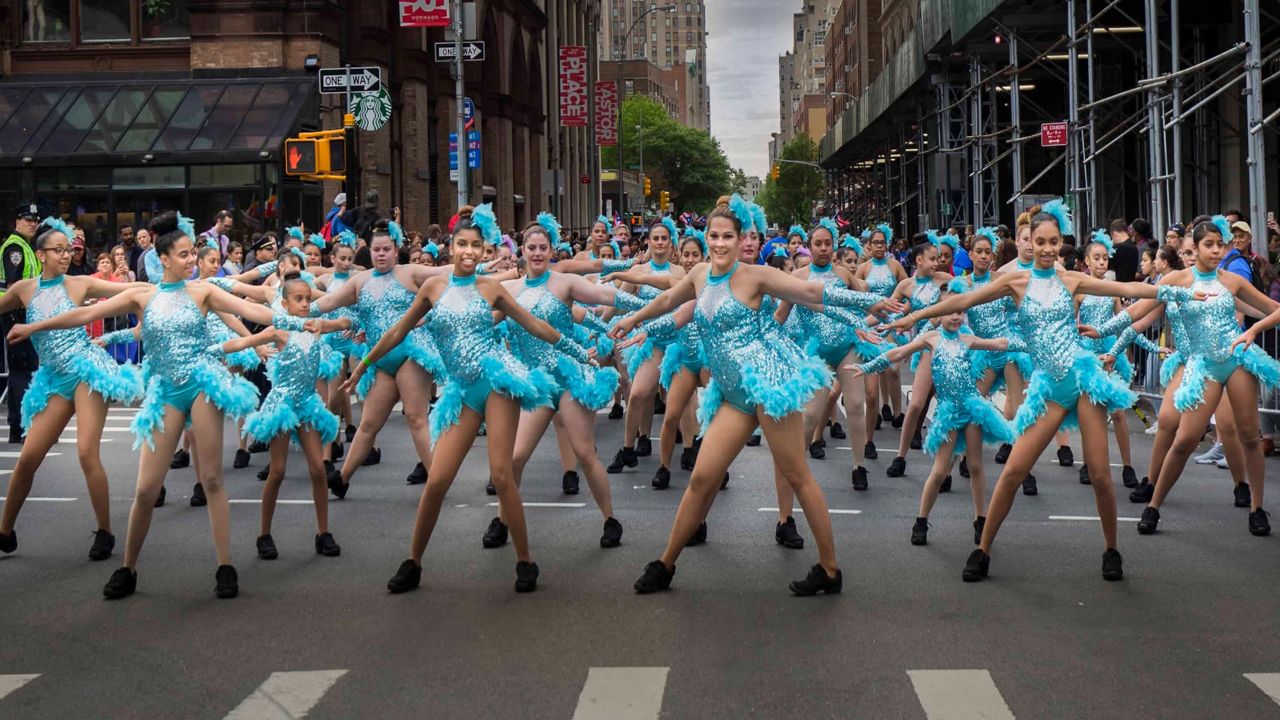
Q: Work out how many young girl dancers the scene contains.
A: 2